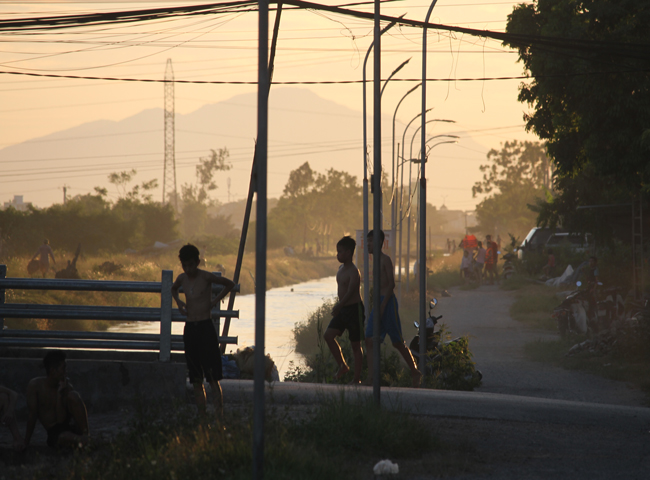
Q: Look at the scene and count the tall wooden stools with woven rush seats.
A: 0